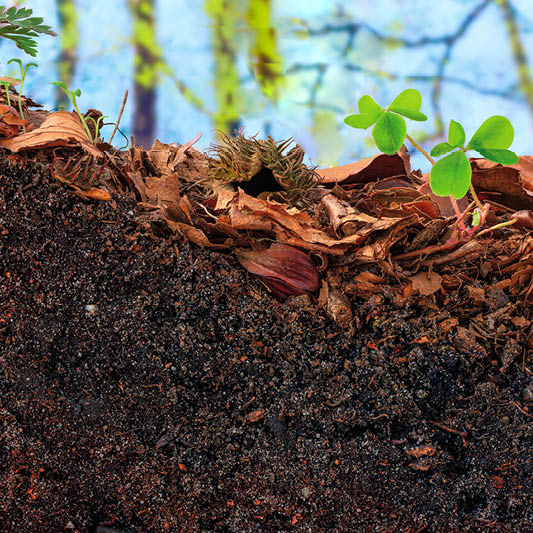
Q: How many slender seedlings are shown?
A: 4